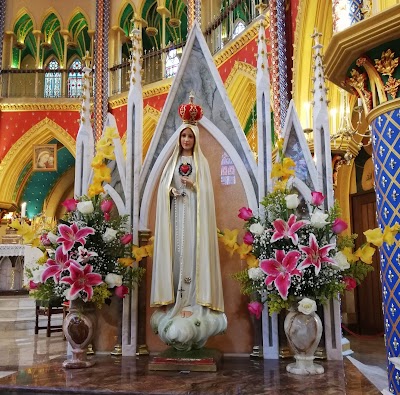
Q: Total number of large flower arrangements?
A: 2